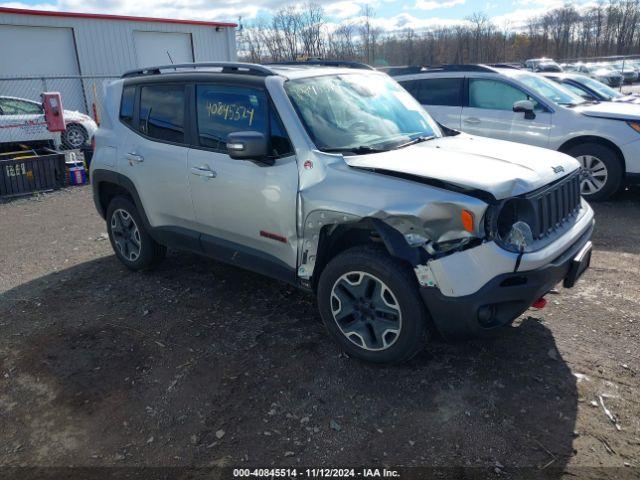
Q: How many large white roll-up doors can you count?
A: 2